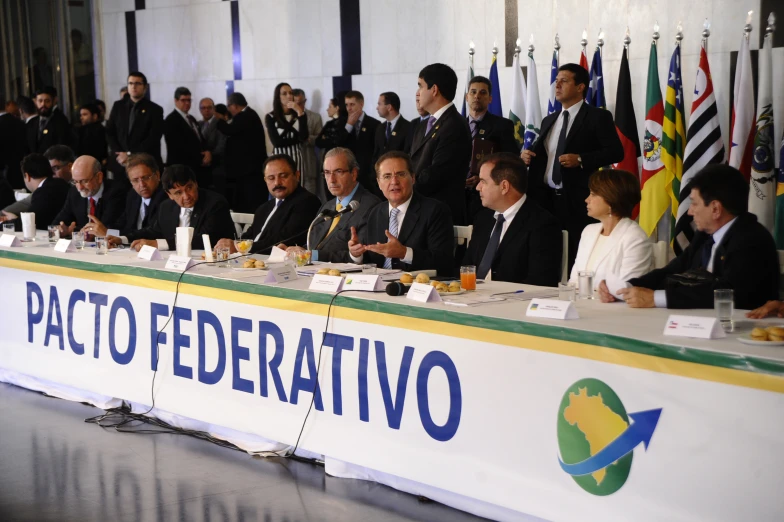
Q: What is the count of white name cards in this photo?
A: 10